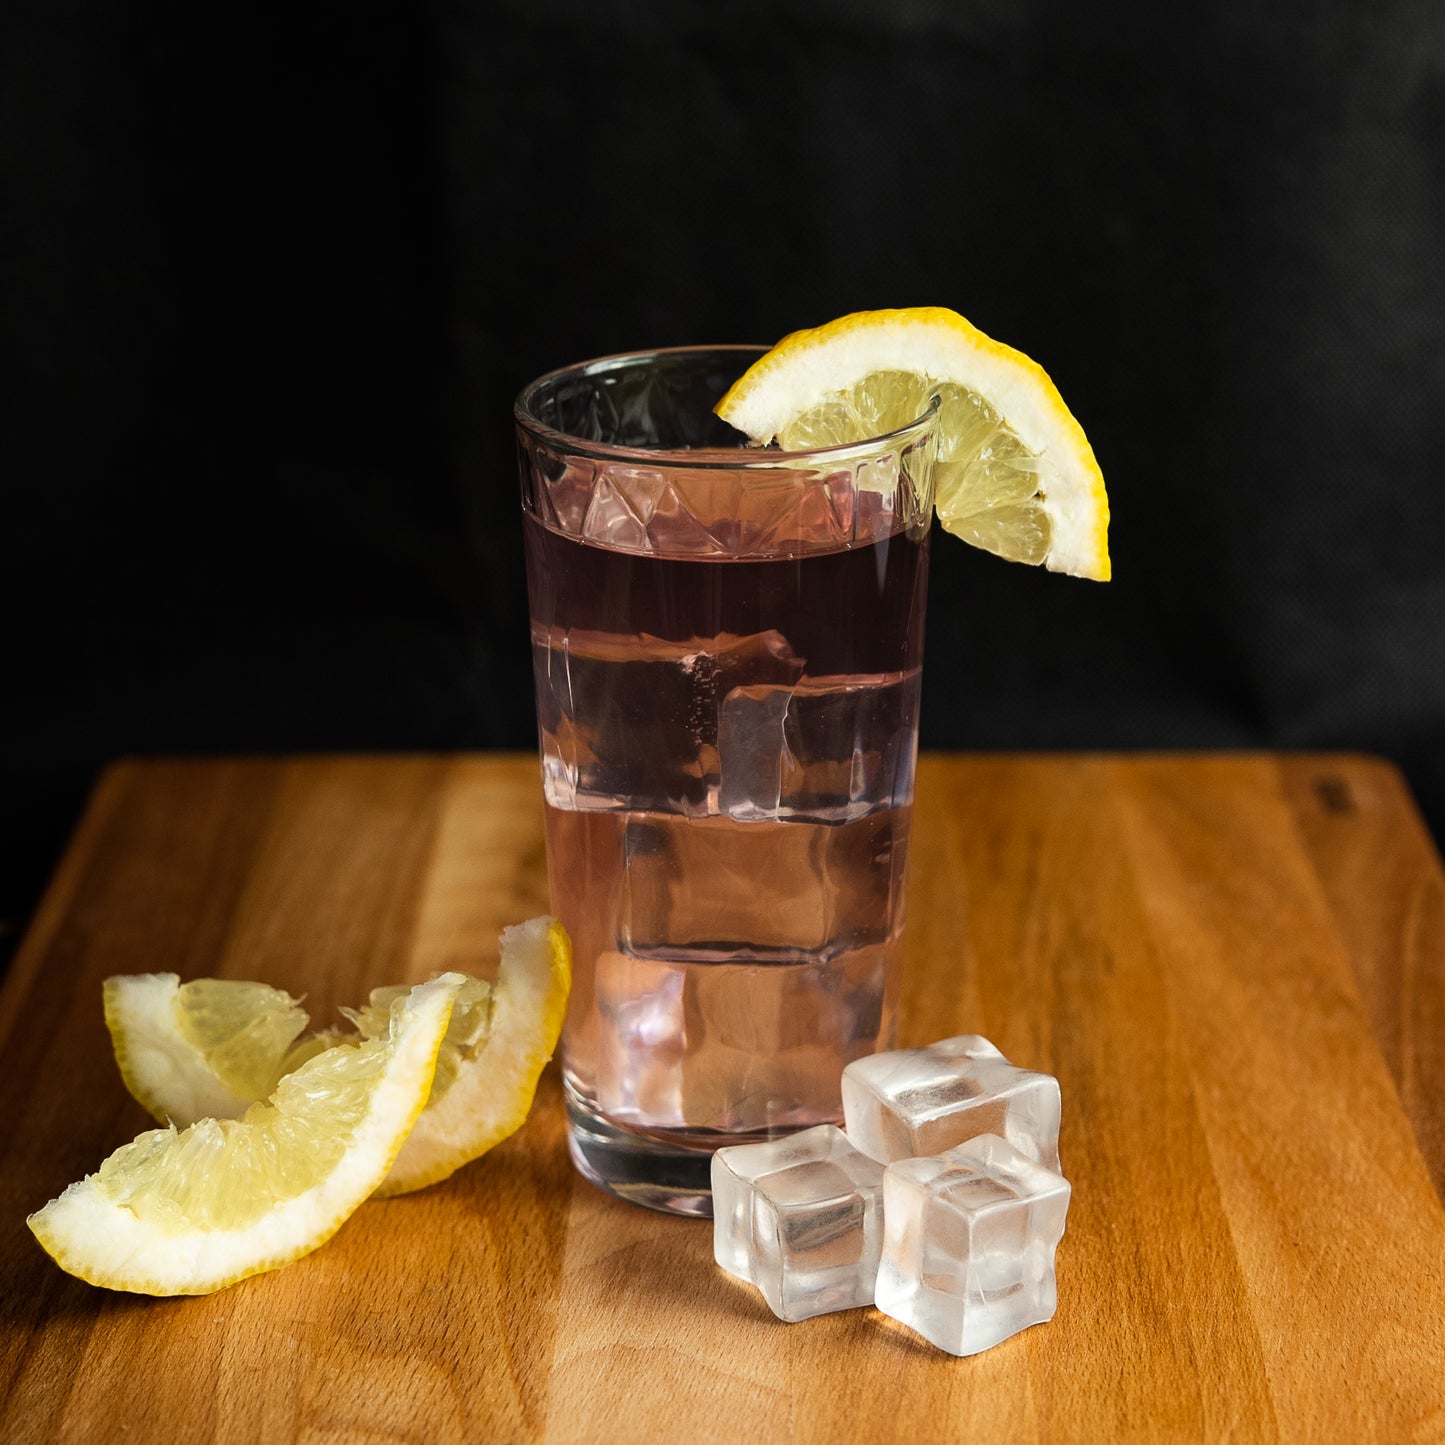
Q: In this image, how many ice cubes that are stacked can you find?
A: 3